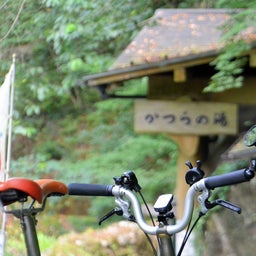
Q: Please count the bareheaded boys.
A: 0